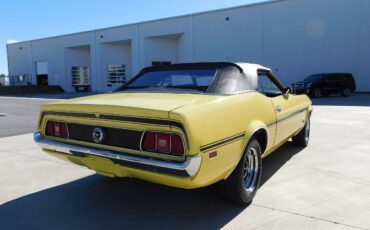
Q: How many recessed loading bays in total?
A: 3